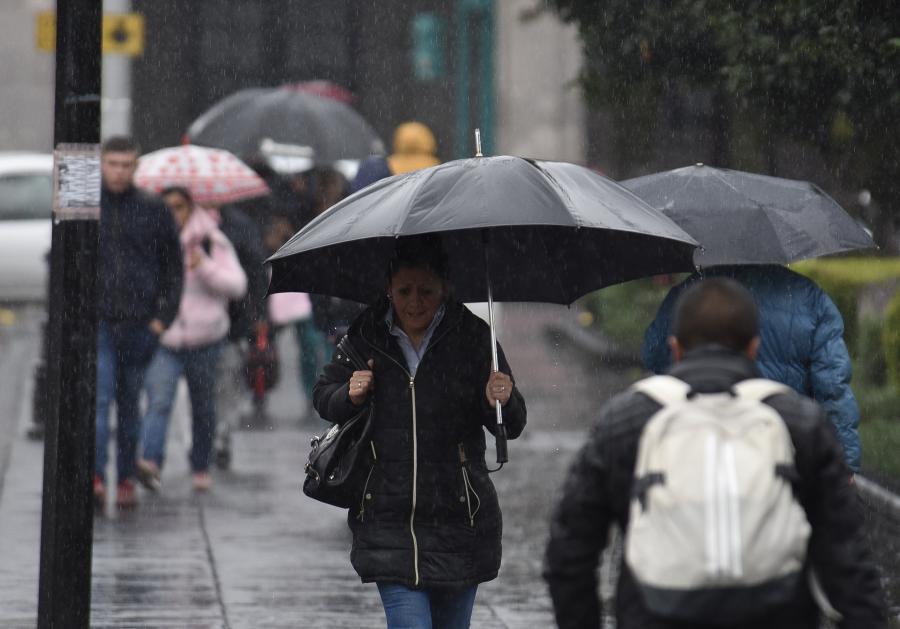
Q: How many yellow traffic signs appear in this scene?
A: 1